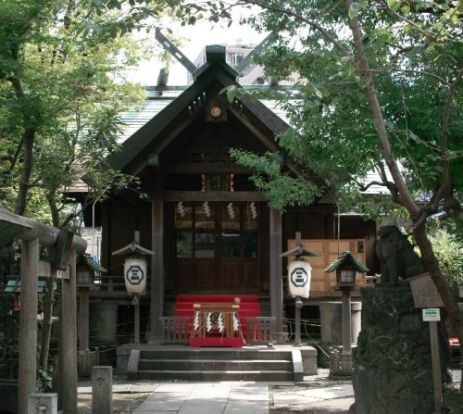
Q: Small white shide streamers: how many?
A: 8